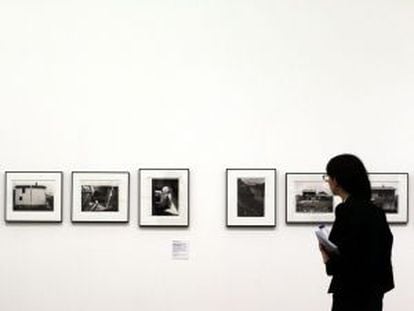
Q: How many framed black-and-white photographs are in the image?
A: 6